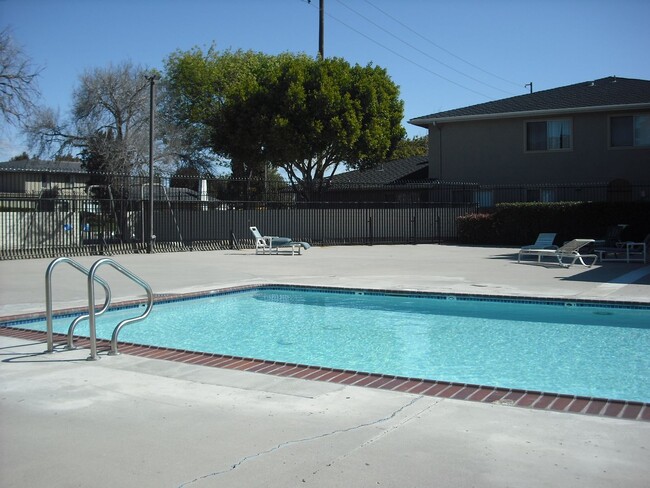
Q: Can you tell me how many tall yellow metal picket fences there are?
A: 0